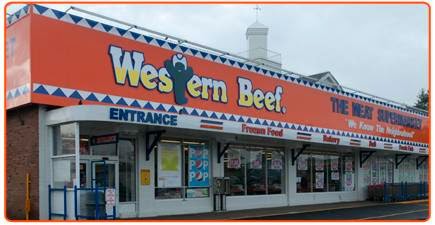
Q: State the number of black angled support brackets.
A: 6